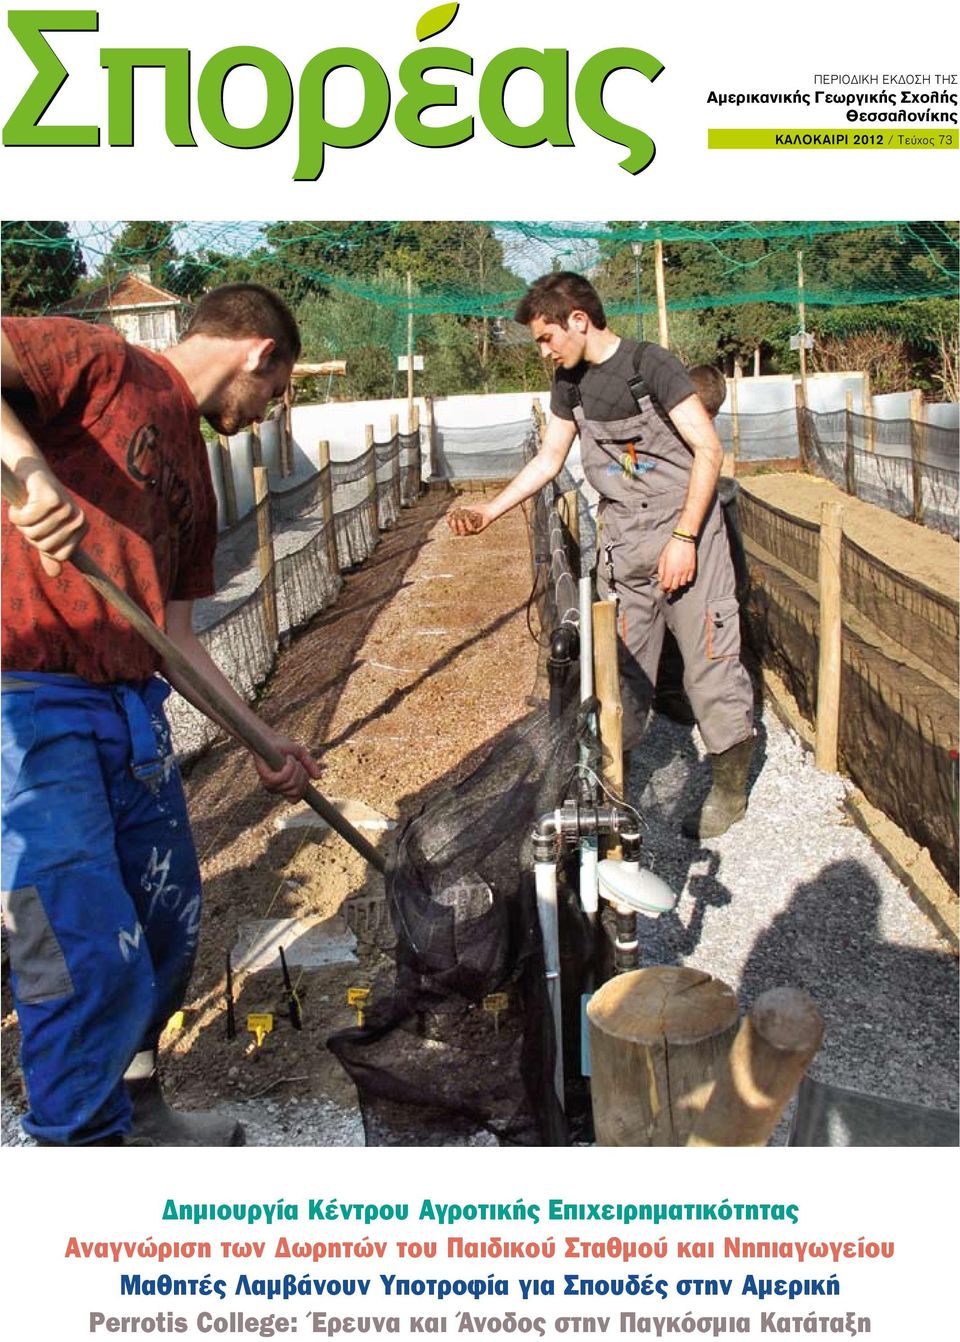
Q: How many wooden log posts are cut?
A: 2